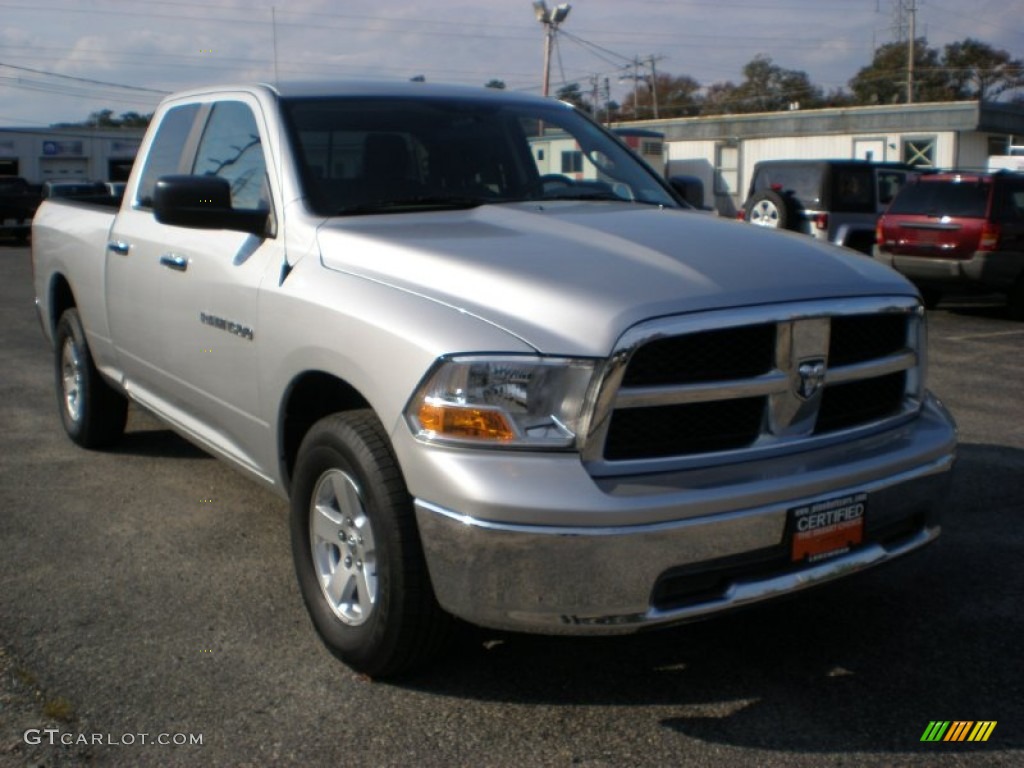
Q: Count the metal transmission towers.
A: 1